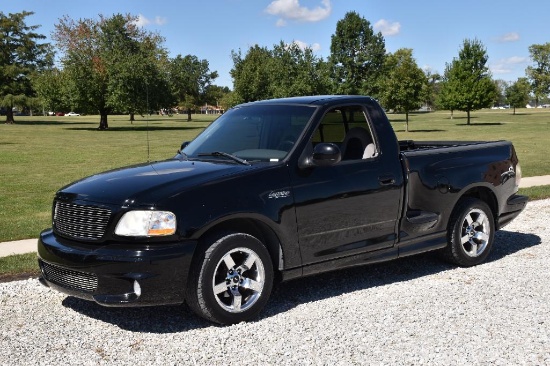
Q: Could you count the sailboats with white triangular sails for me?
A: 0